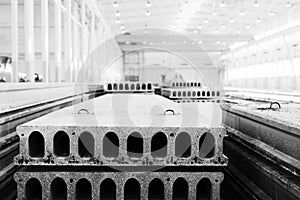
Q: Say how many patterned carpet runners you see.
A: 0